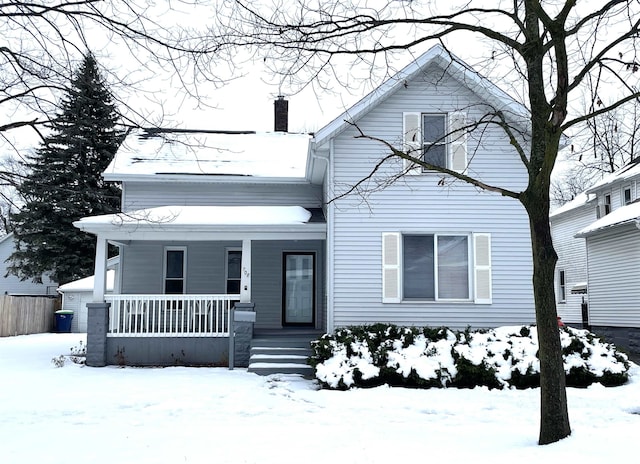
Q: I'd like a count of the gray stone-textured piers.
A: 2